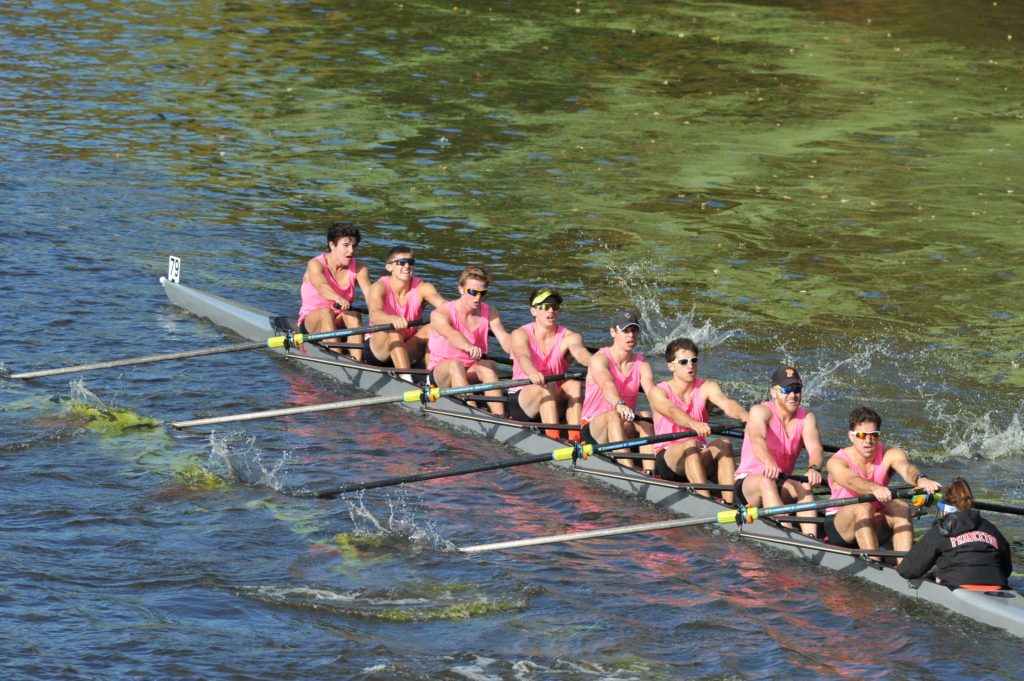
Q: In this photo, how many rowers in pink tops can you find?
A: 8